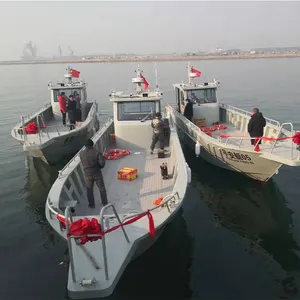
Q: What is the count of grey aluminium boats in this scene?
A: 3